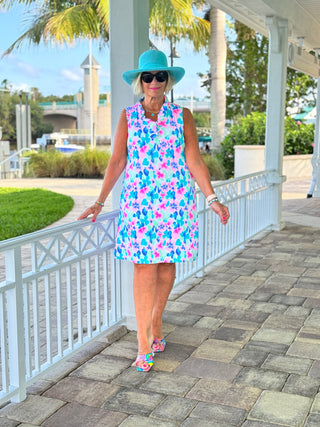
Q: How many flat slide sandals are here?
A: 2